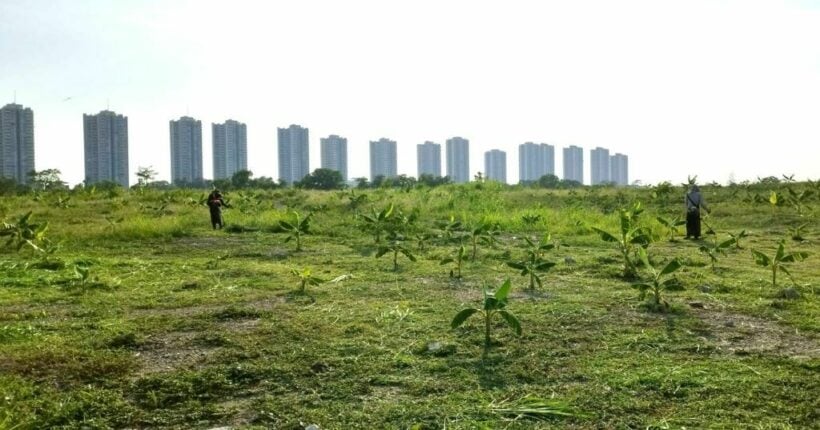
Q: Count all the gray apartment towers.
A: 15